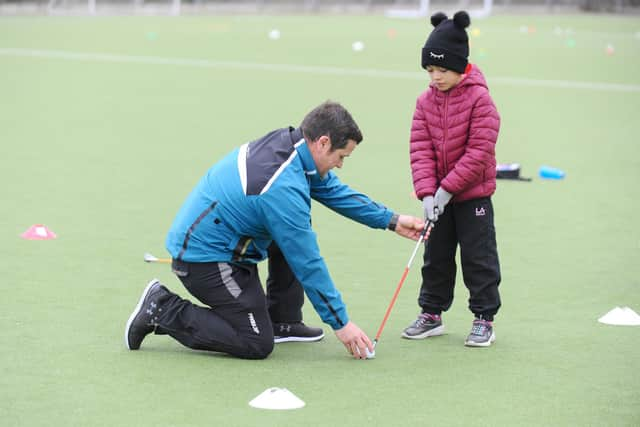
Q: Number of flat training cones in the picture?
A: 3